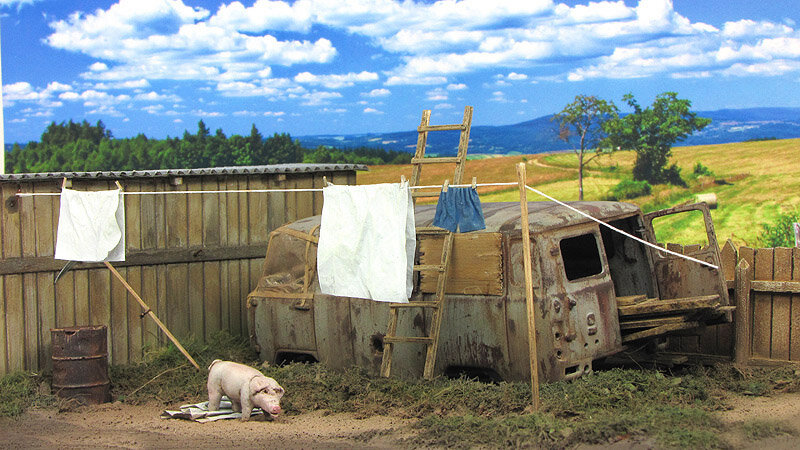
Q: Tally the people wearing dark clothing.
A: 0